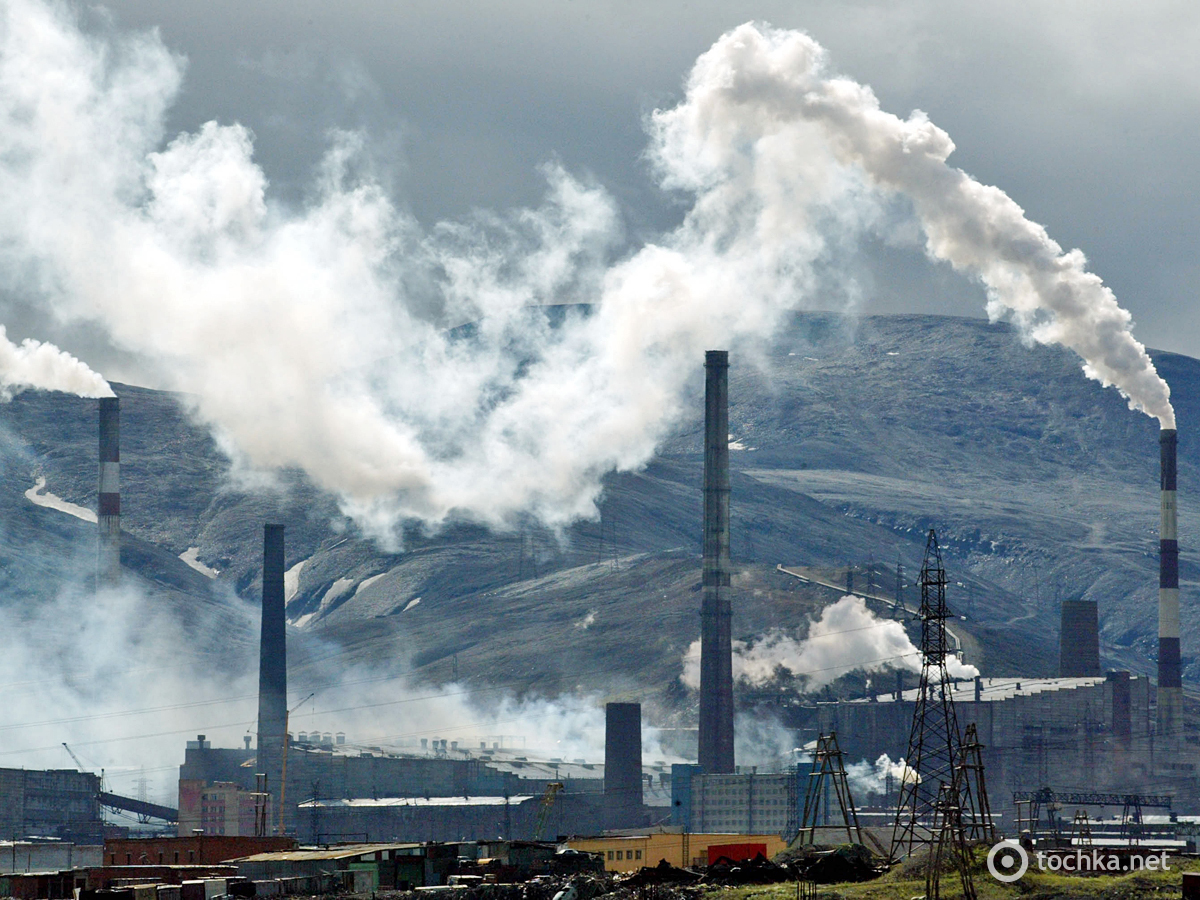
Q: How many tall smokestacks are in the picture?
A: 4